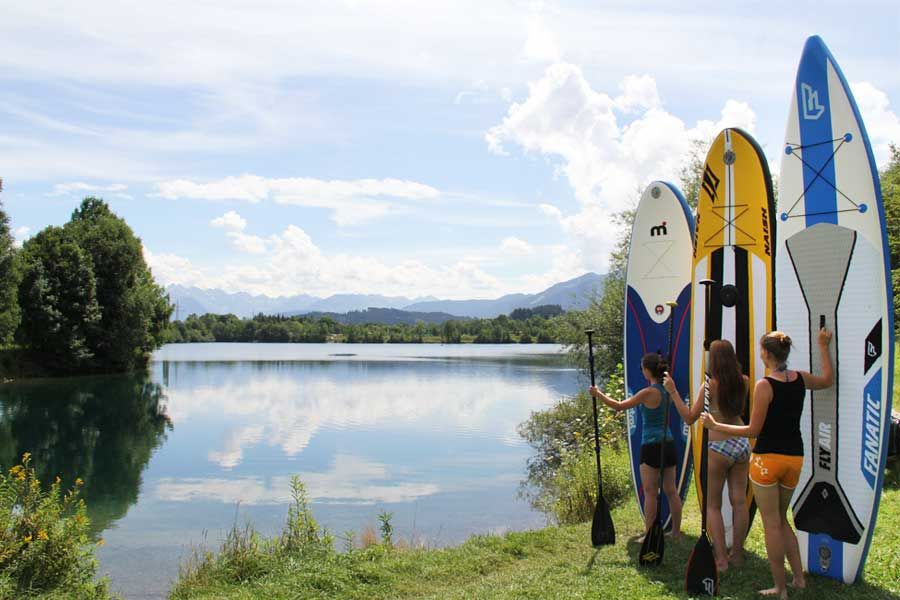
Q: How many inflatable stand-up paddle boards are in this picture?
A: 3